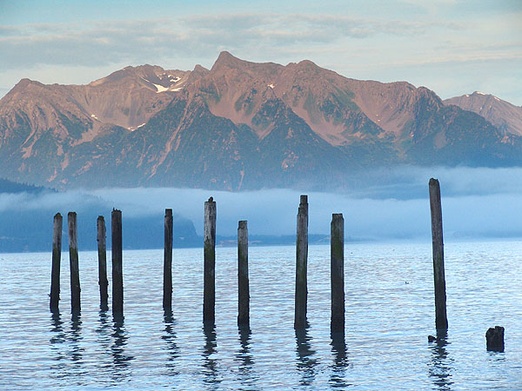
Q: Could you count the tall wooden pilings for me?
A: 10